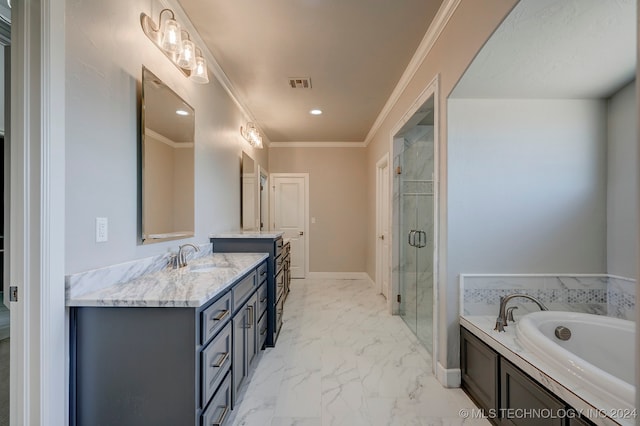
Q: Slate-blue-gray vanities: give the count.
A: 2